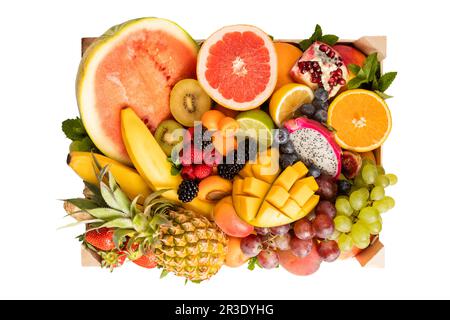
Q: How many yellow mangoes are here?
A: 1